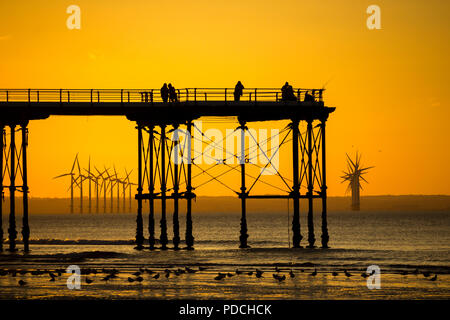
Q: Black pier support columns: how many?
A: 12